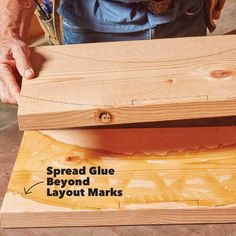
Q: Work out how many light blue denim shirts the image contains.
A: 1